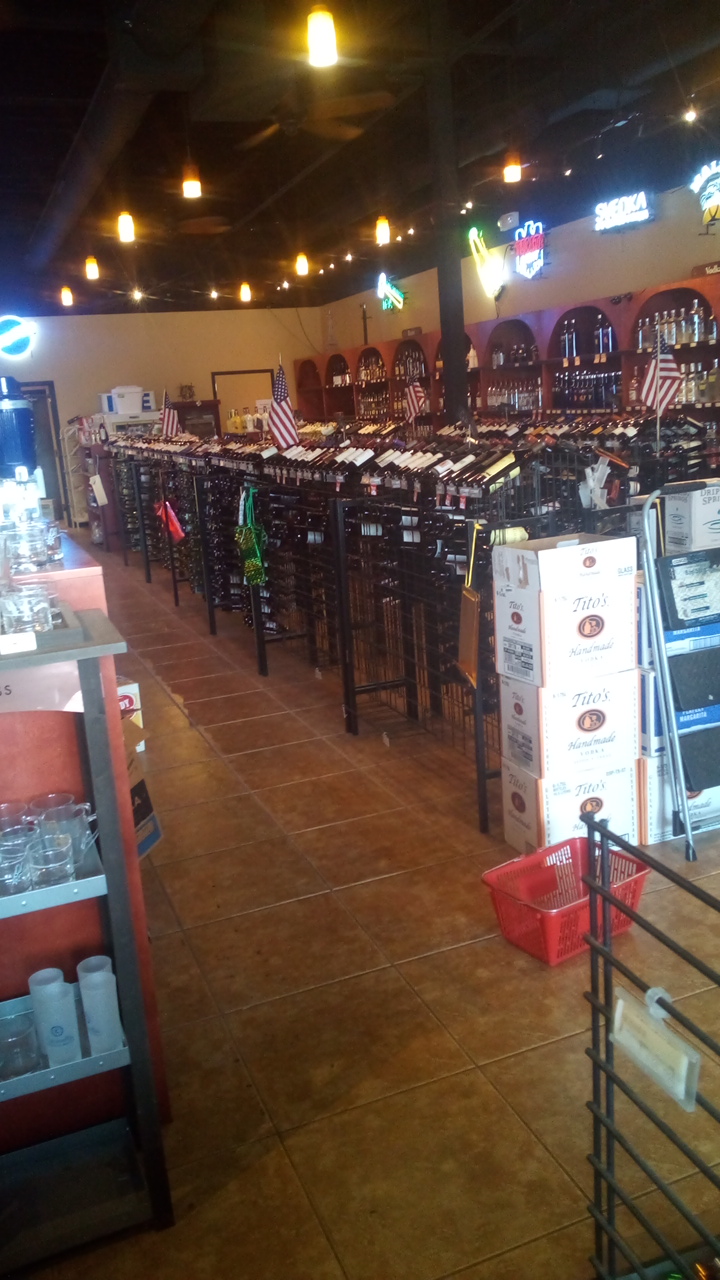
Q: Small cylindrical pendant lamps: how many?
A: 9